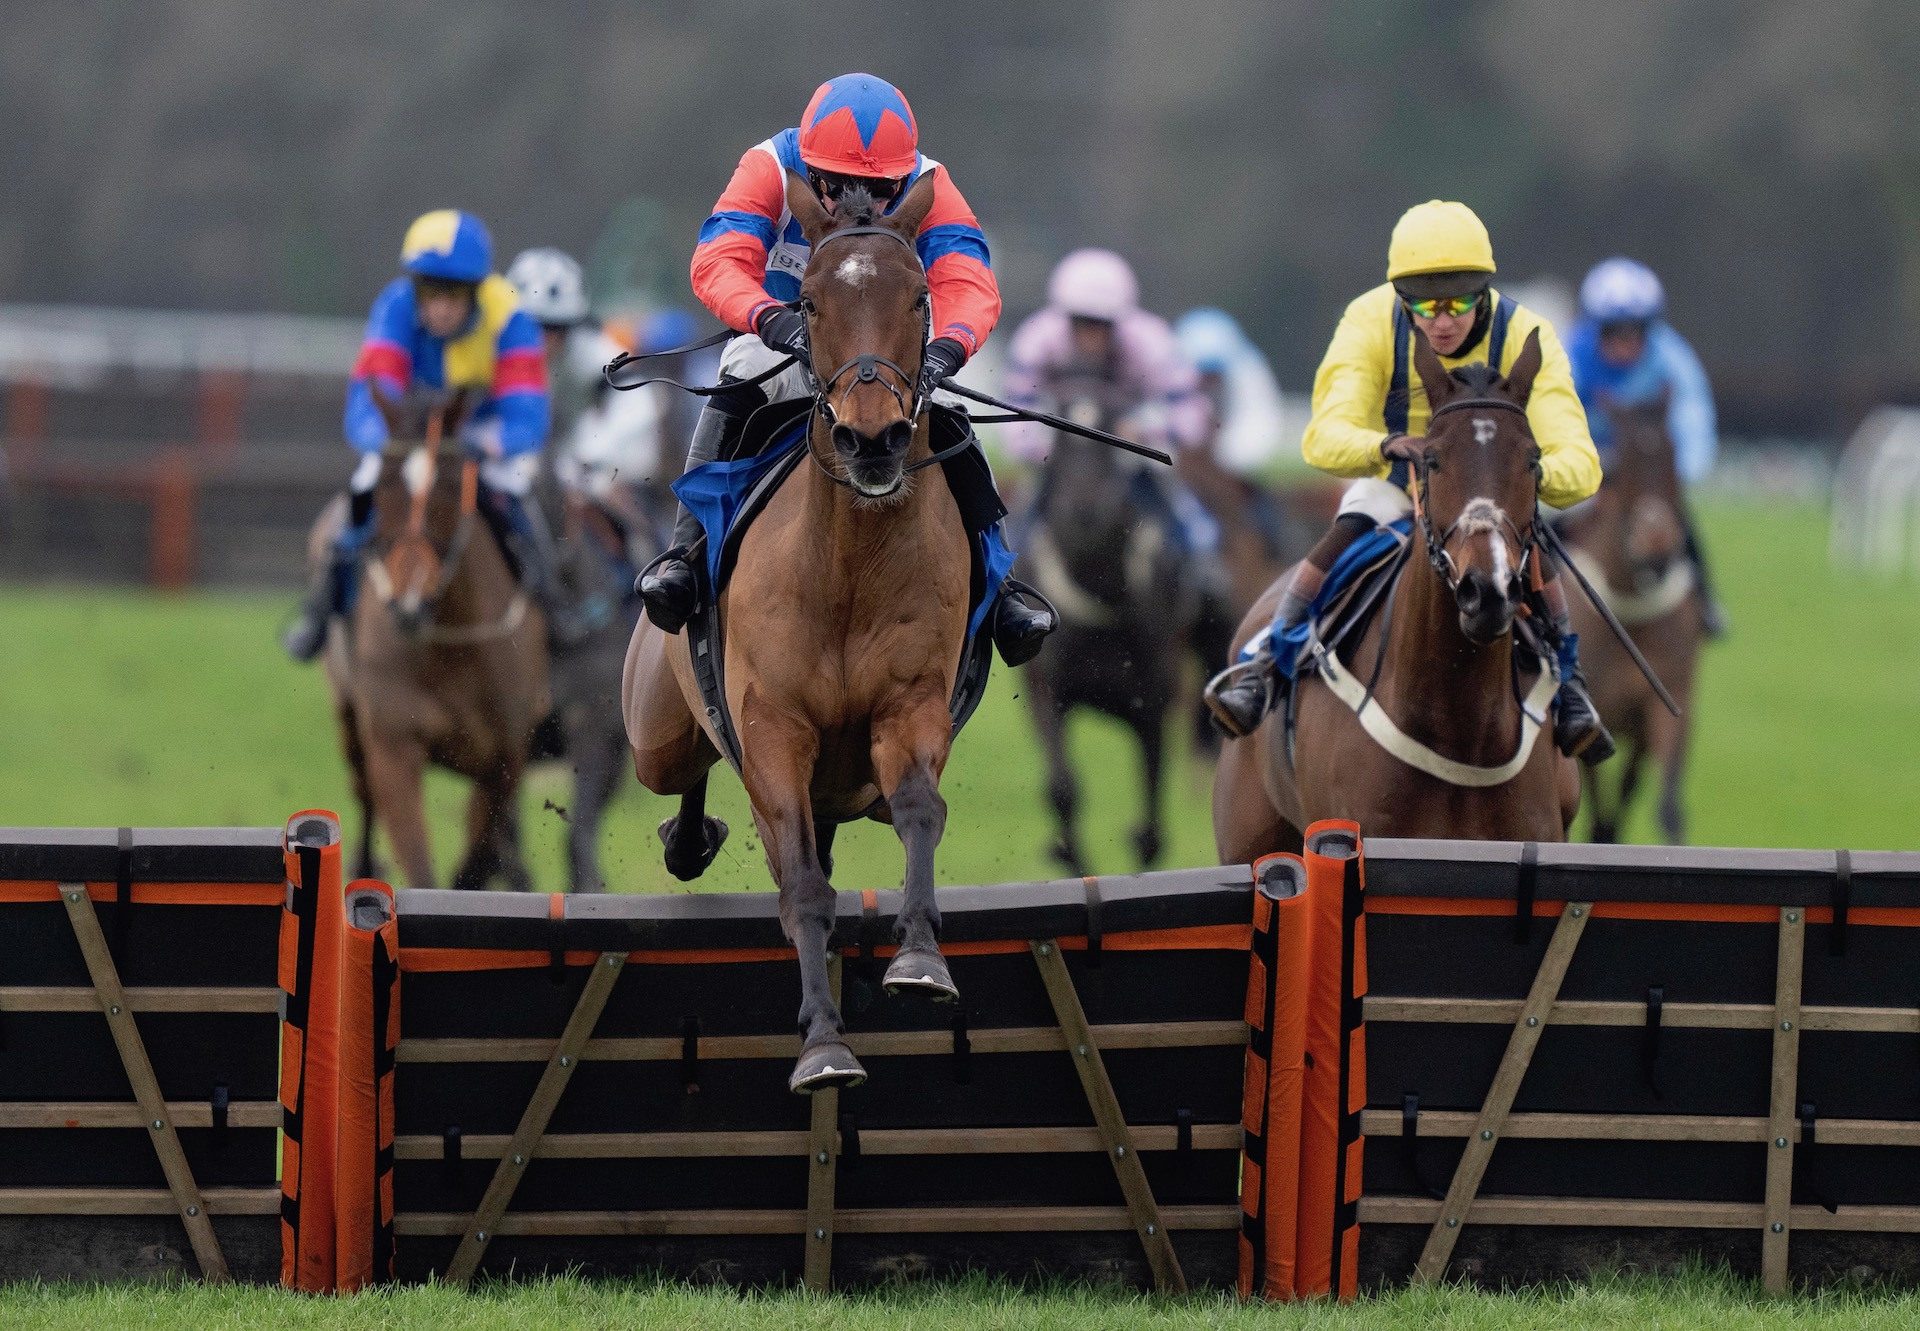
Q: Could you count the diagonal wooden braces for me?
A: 4